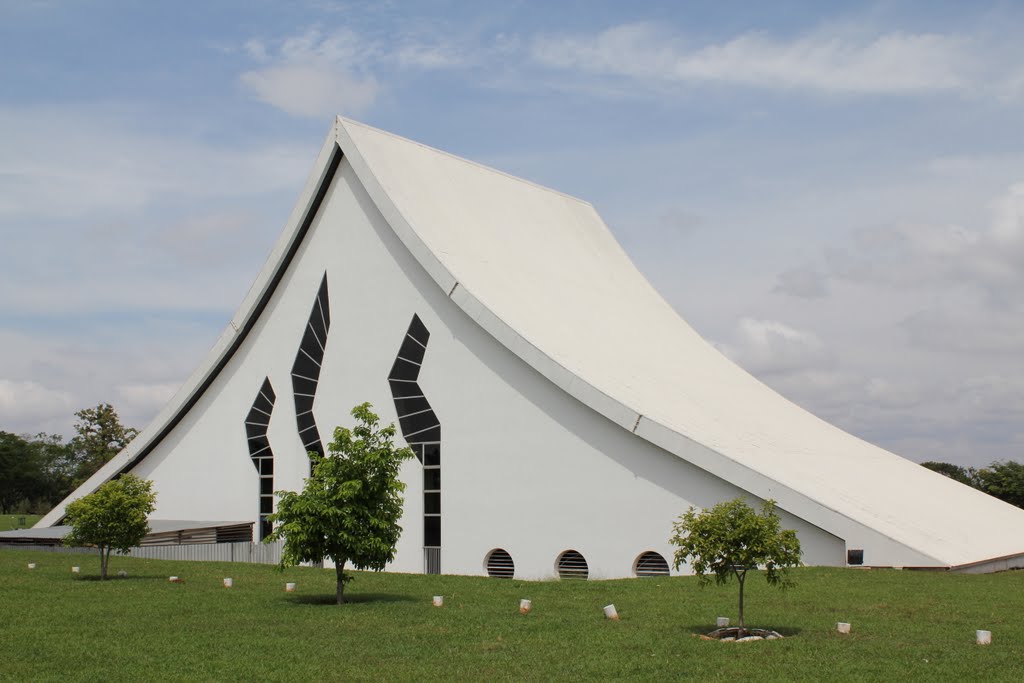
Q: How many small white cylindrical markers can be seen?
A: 11